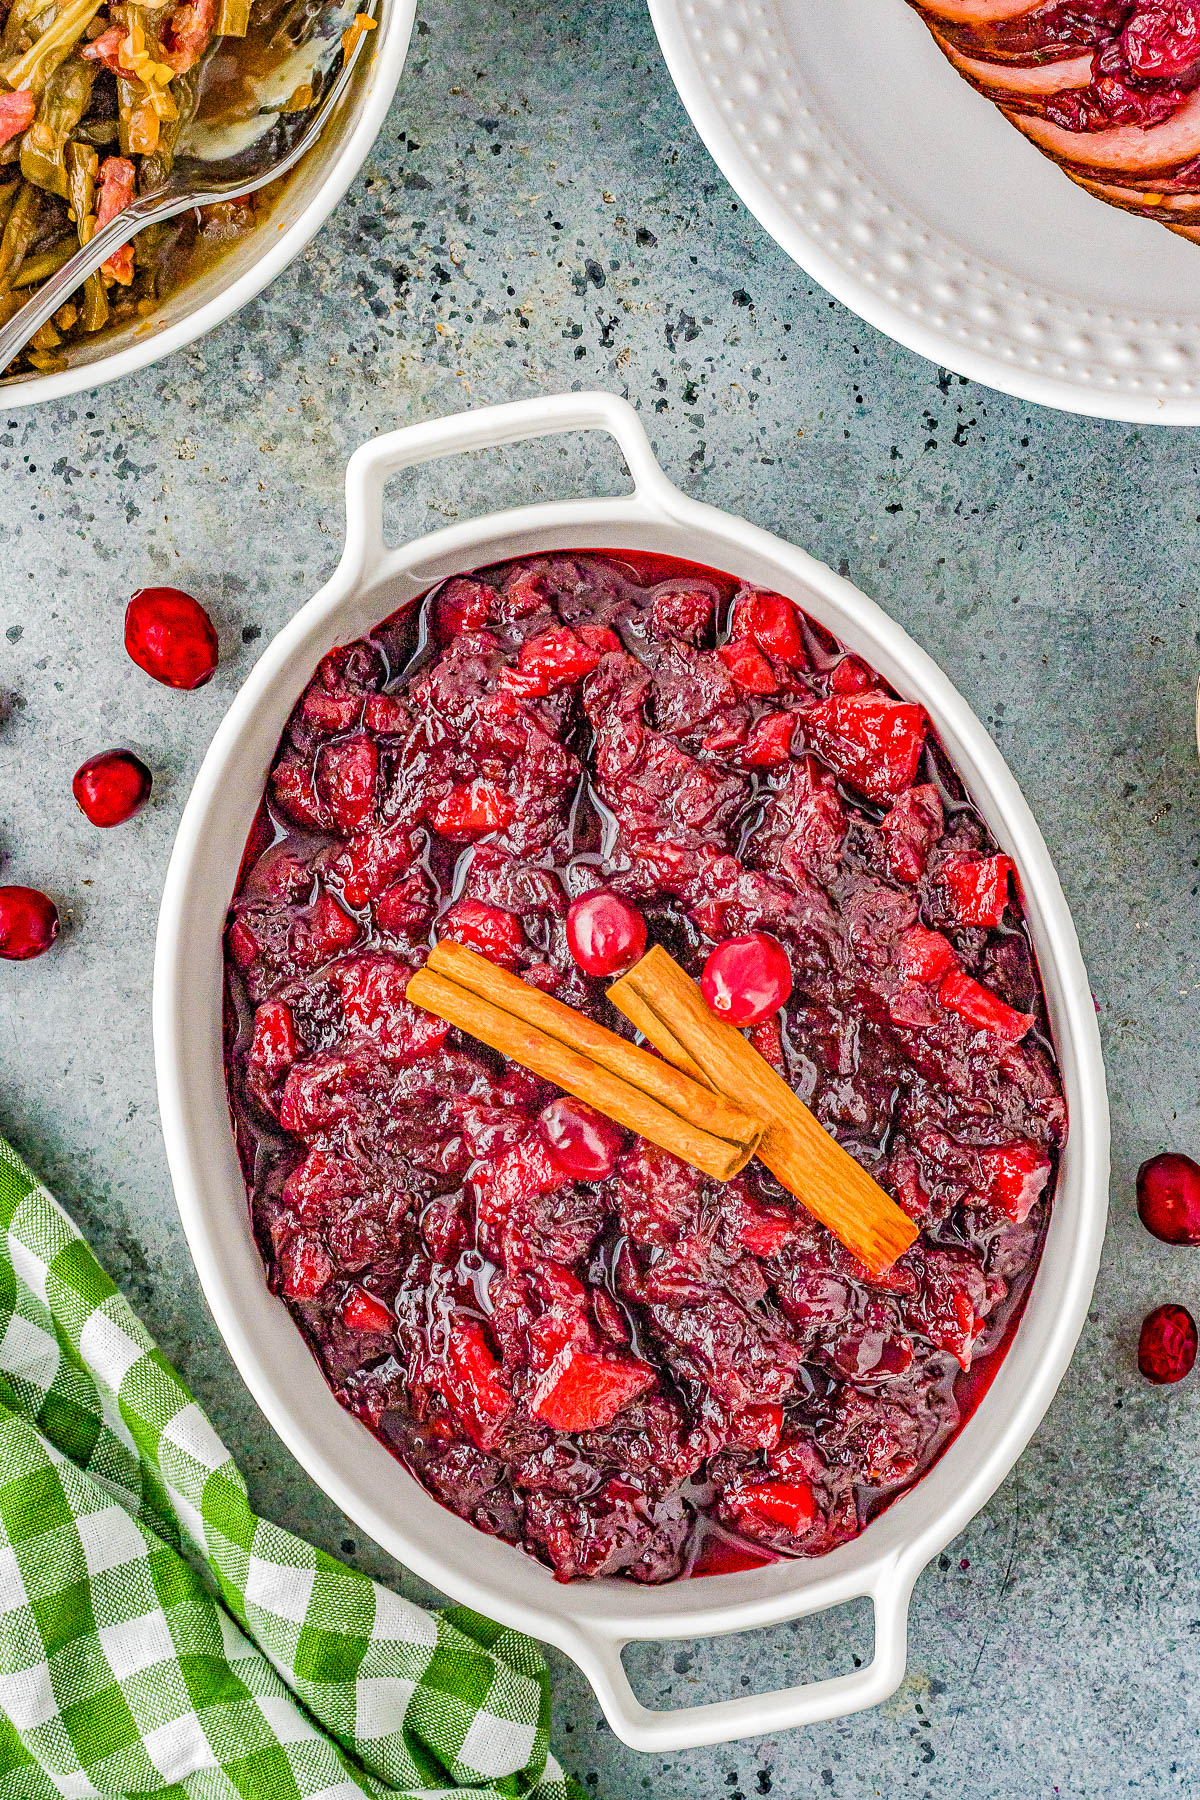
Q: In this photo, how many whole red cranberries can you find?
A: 8